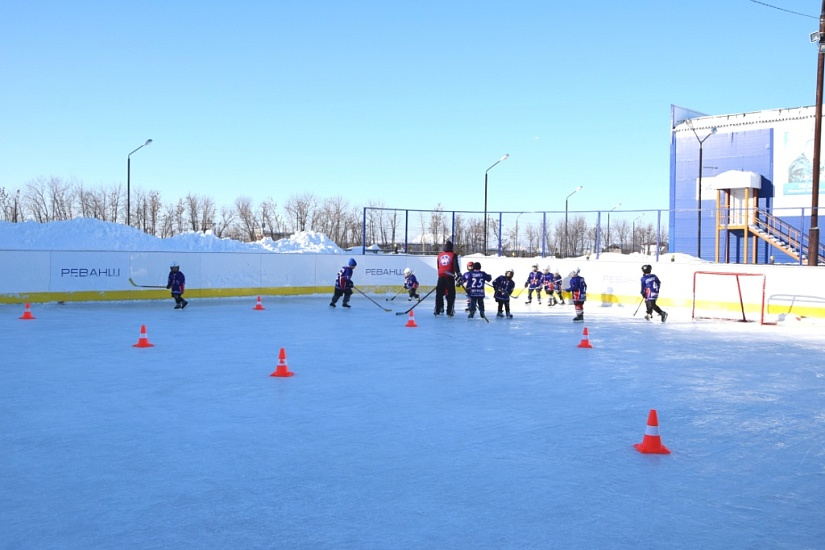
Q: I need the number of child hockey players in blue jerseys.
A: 11